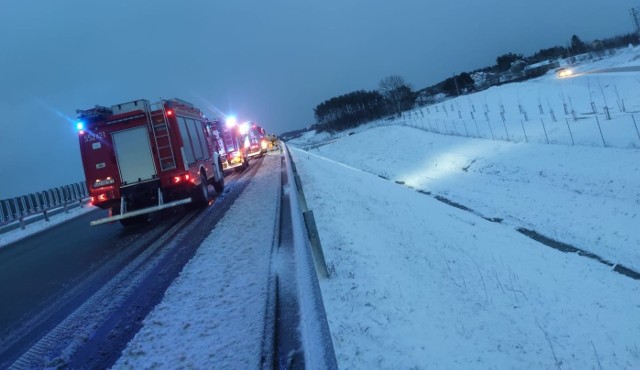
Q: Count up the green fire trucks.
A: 0